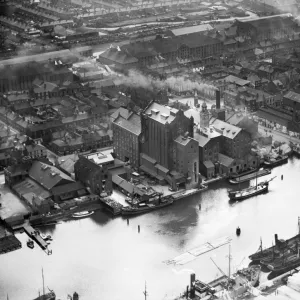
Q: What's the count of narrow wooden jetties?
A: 1